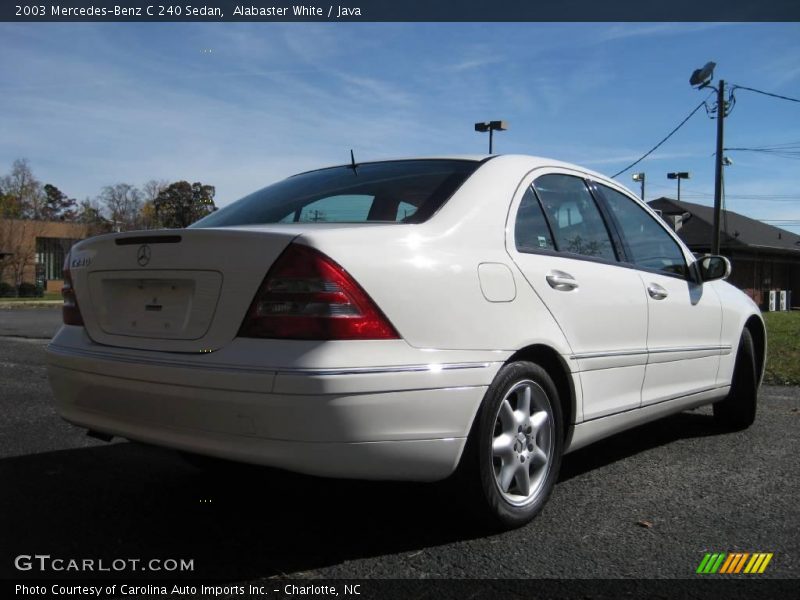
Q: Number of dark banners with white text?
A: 2